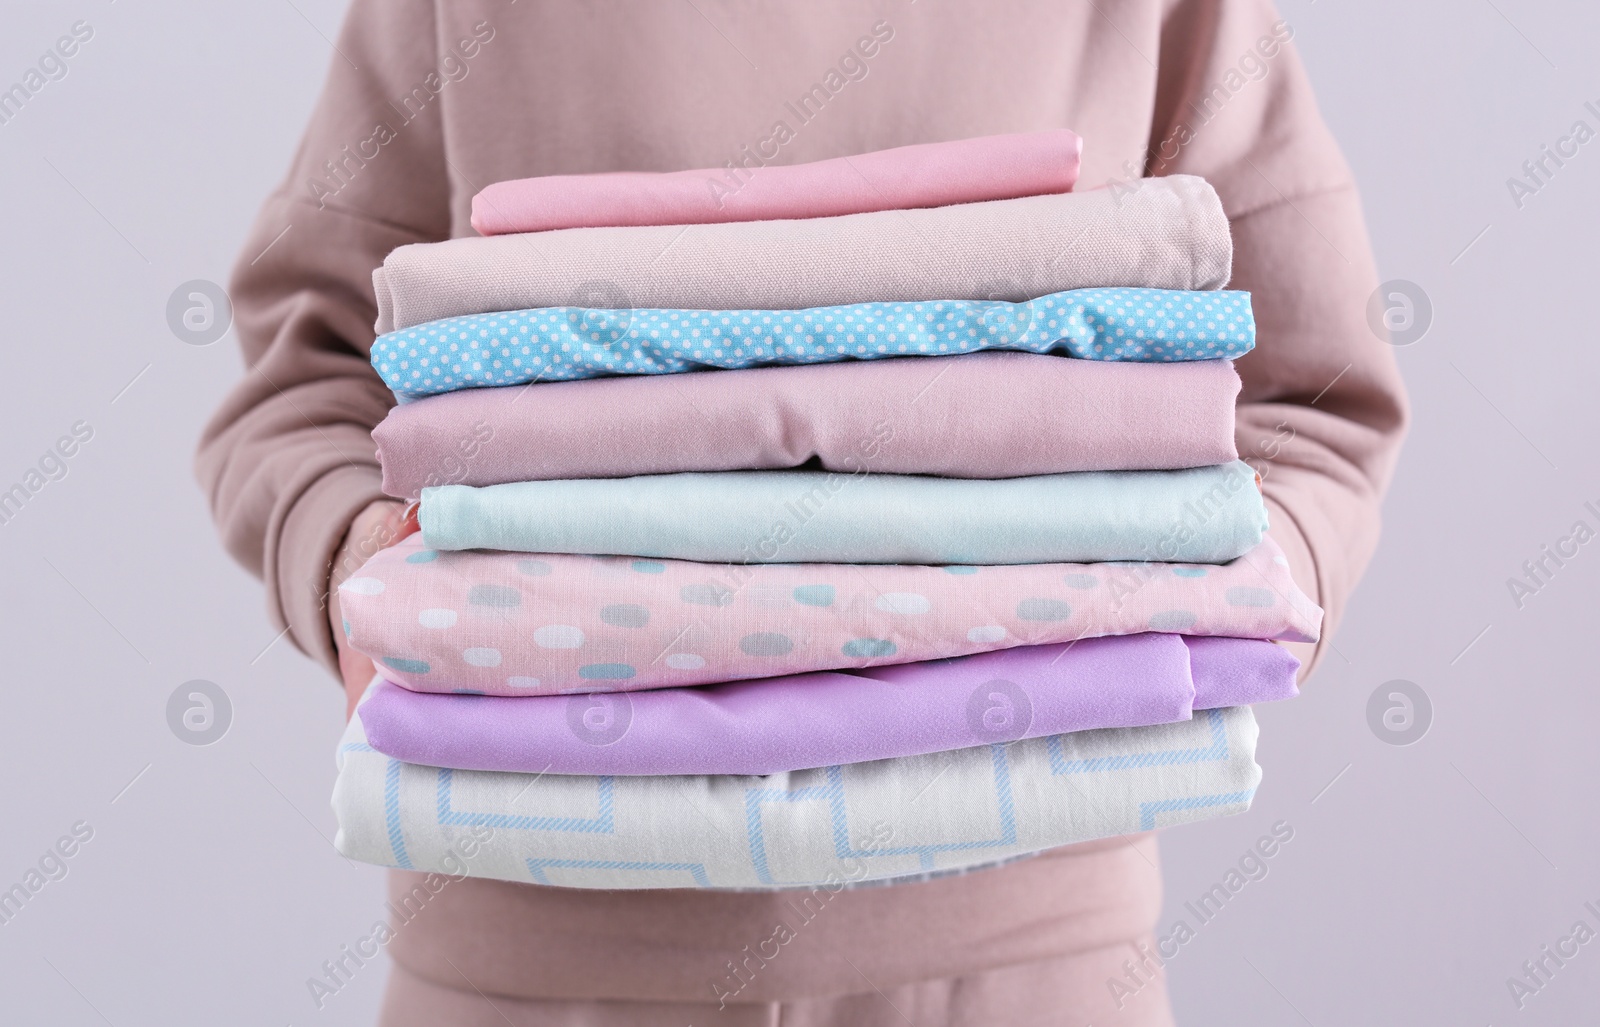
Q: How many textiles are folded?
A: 8